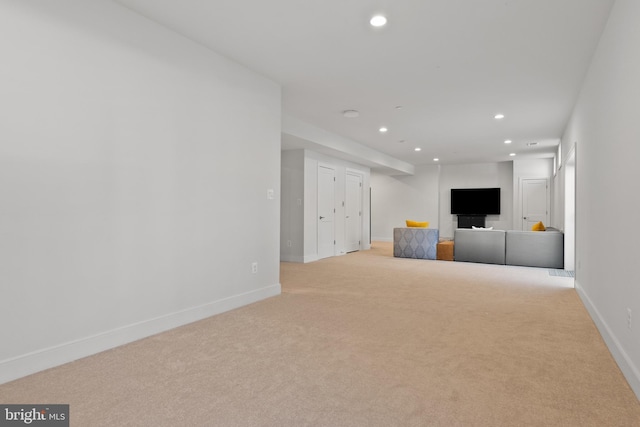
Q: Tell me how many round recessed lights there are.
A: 7